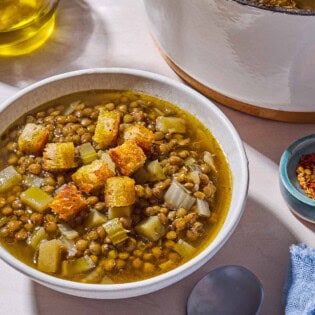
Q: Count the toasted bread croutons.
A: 8